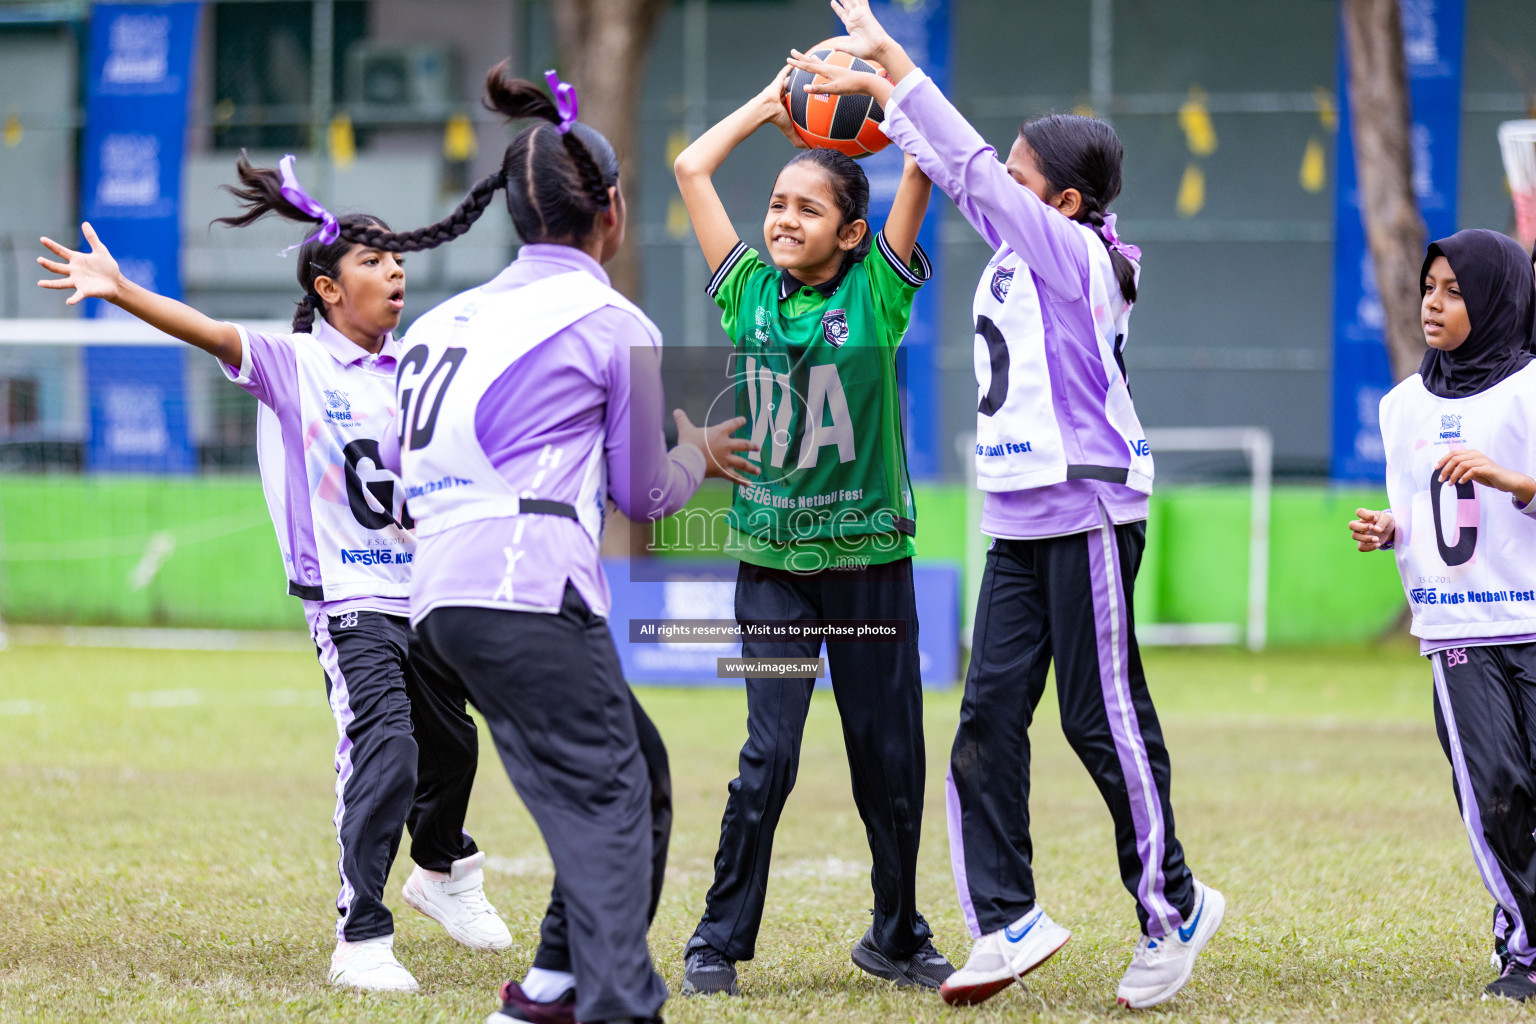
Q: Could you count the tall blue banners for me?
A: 3